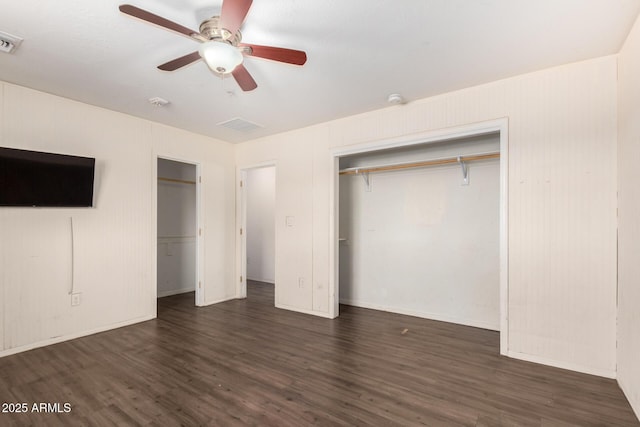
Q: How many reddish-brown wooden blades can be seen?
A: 5